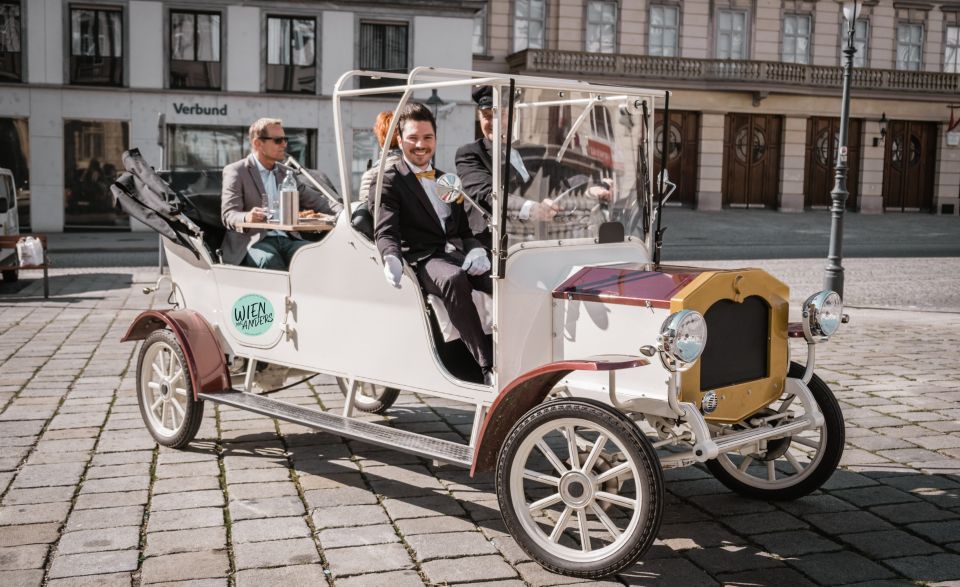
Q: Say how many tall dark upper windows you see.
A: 5